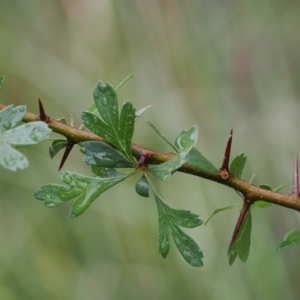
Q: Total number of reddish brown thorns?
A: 5